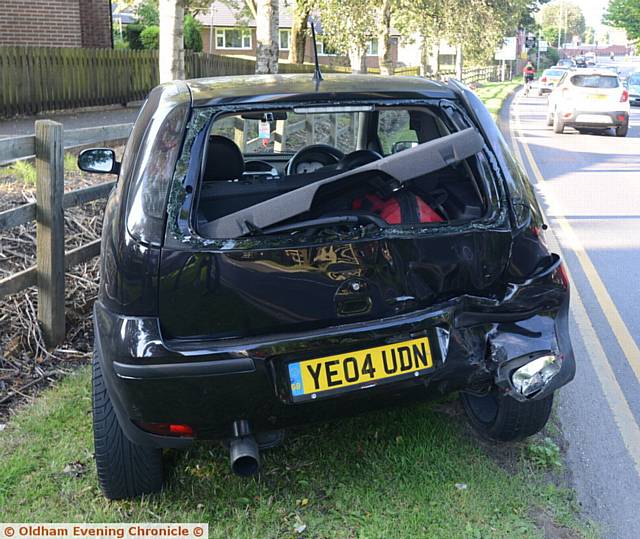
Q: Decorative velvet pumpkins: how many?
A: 0